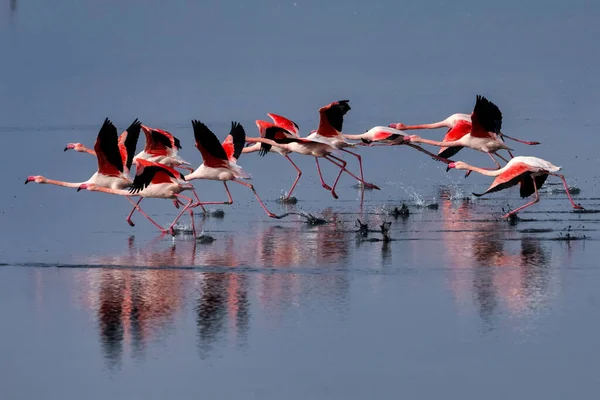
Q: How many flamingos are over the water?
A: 11